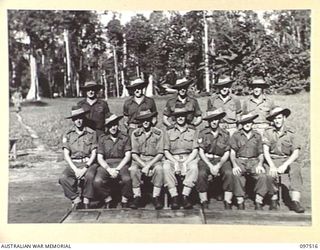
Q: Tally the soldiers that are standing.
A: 5